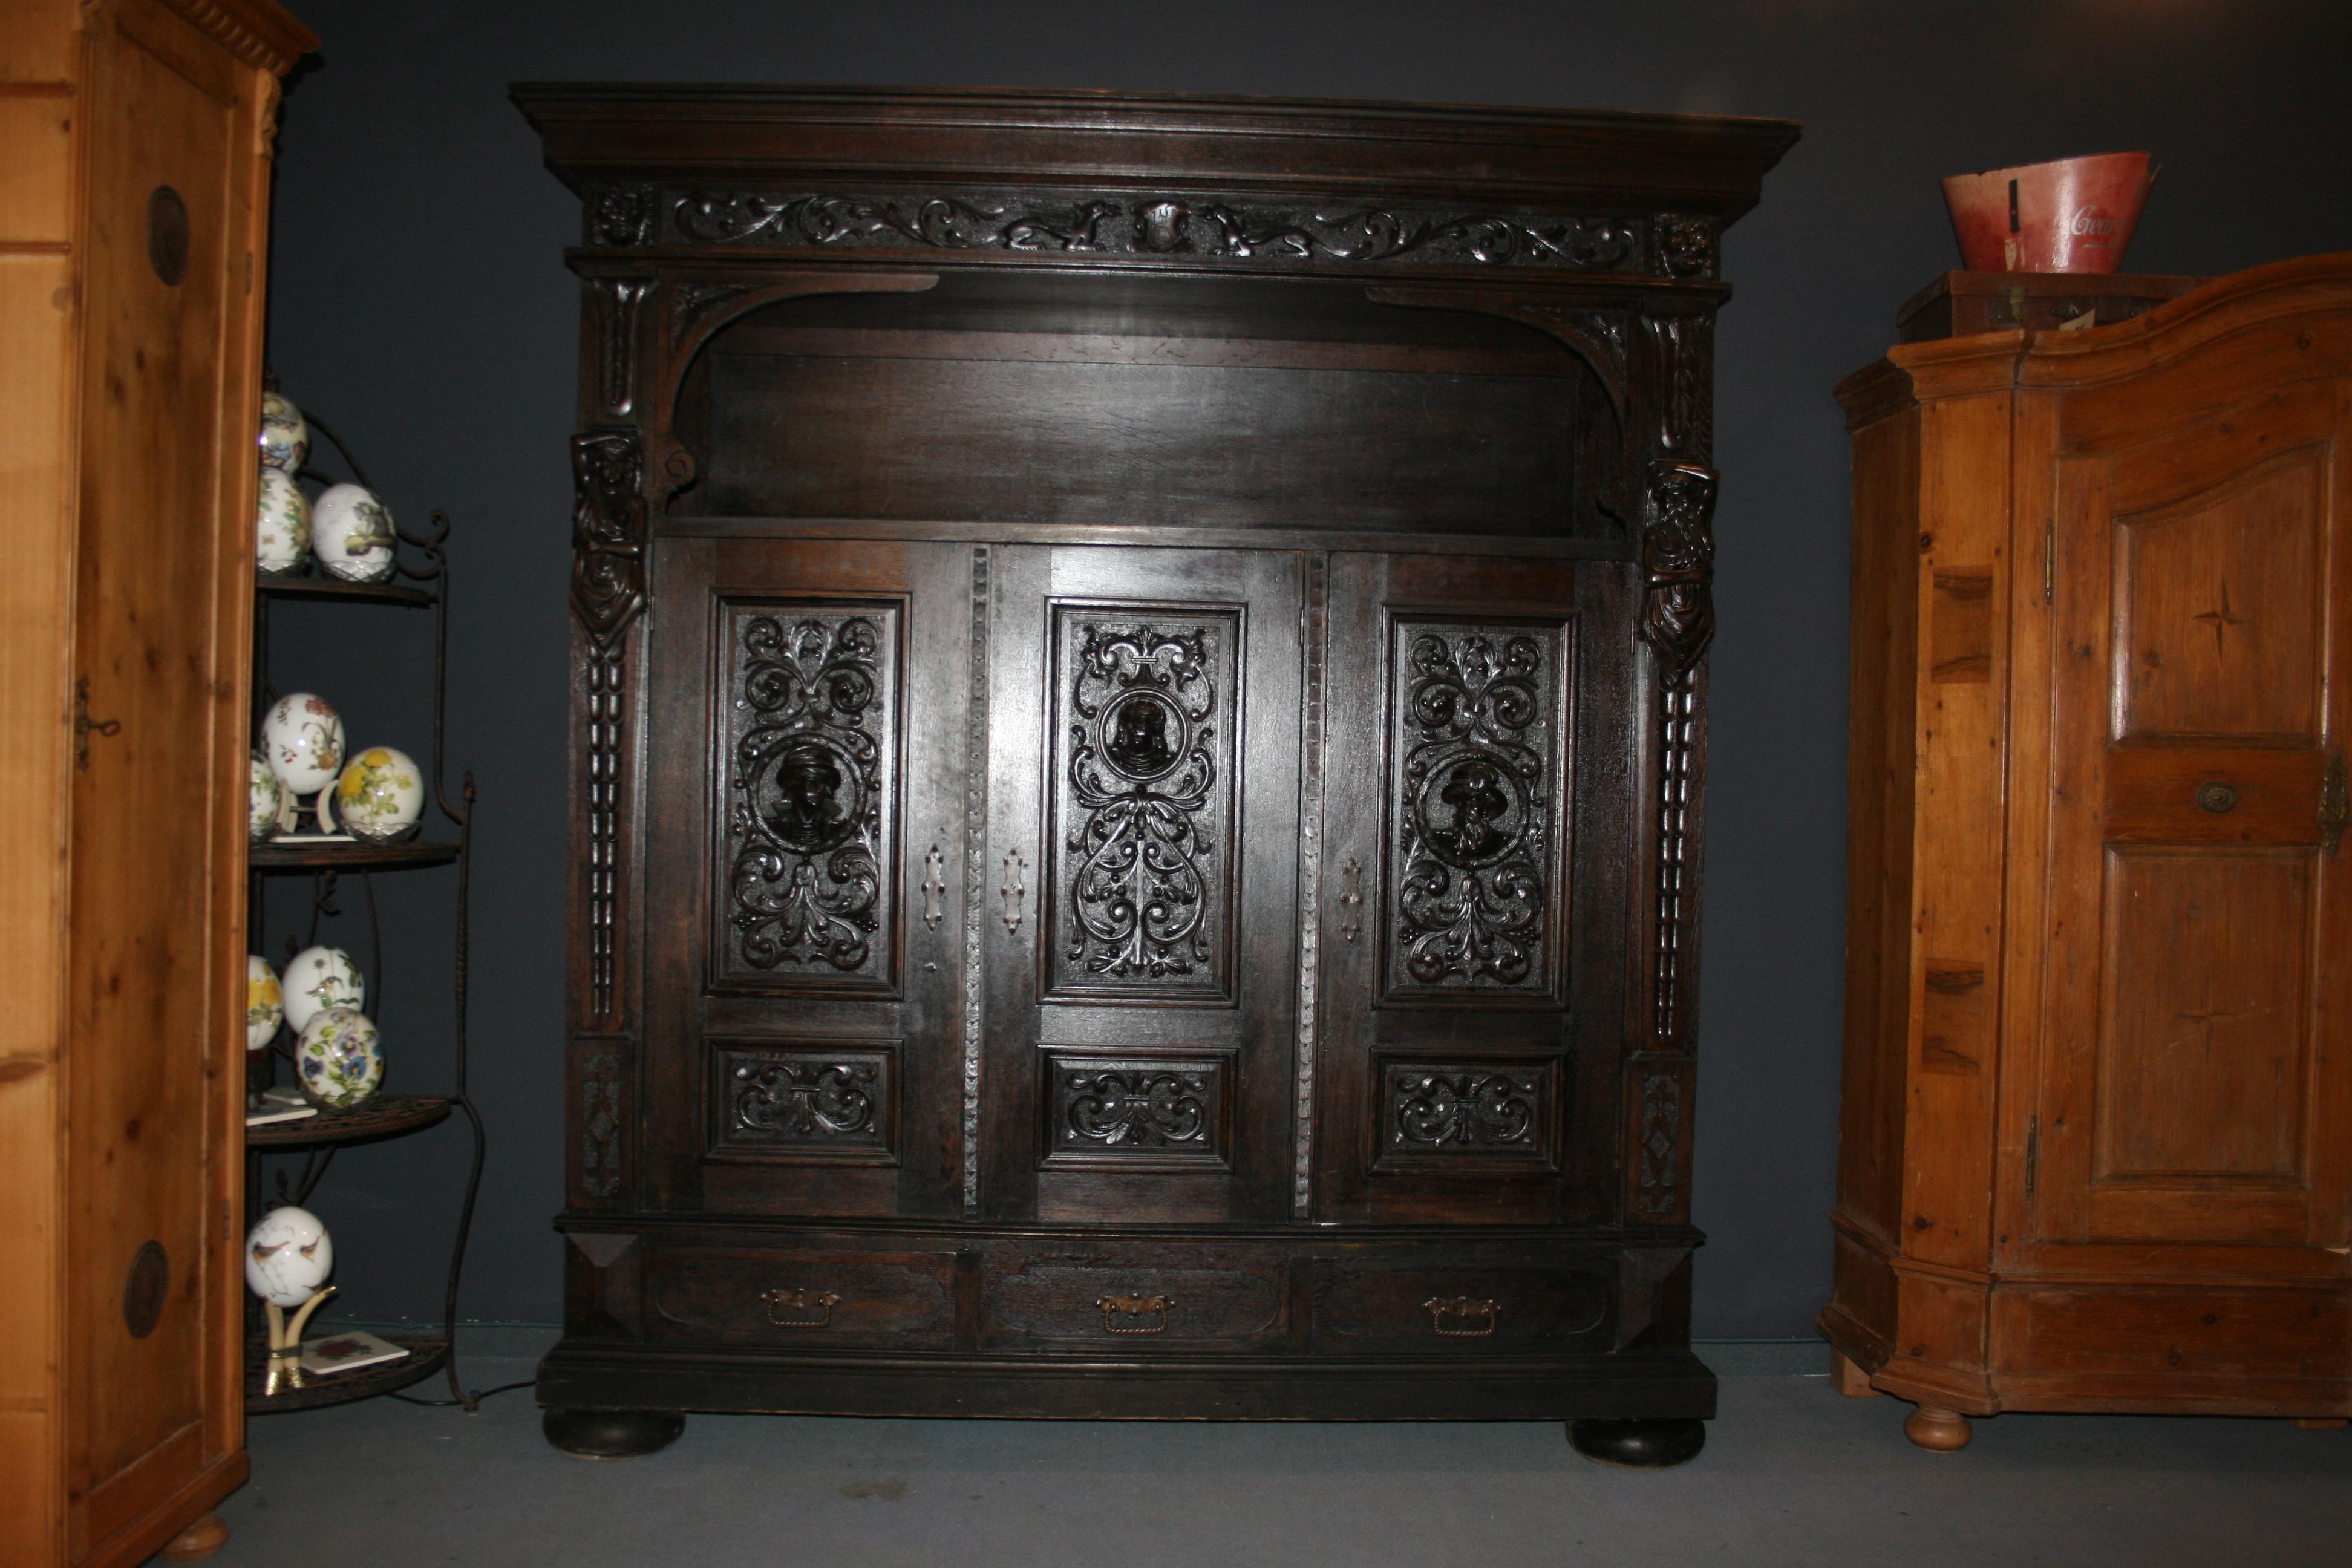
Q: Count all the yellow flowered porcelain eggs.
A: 2